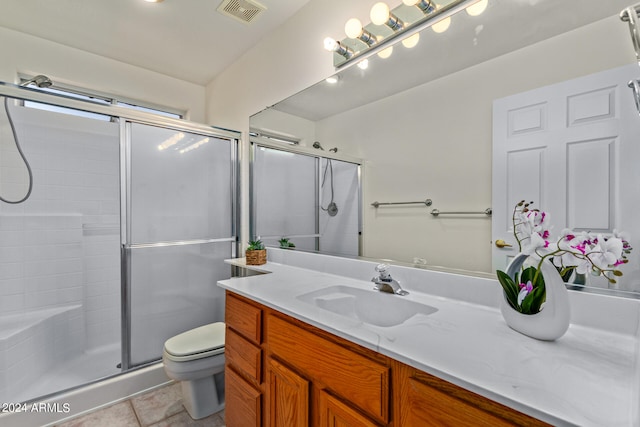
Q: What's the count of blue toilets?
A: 0